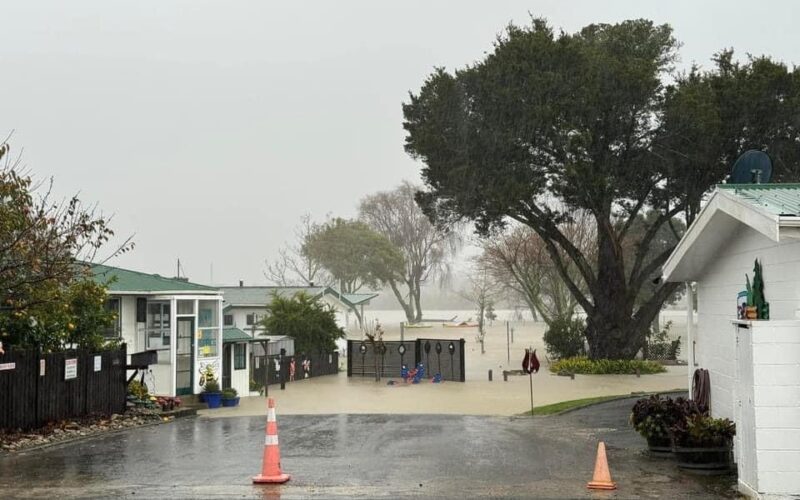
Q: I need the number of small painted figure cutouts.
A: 3